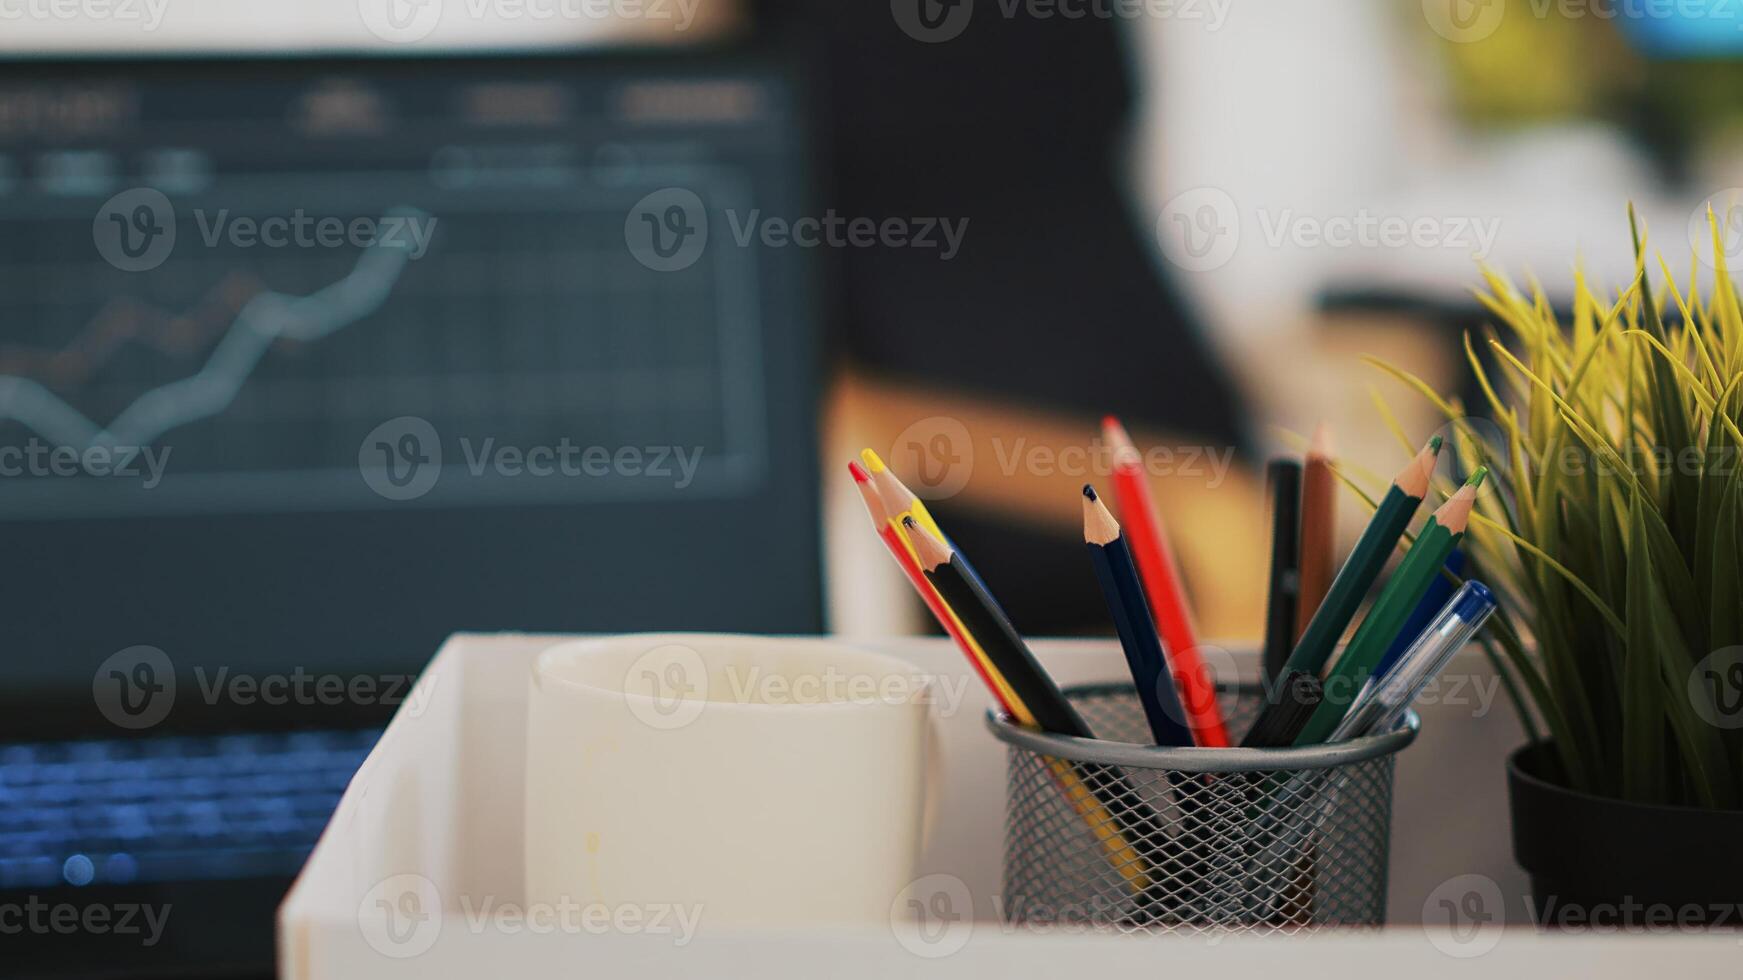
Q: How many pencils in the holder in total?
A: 8